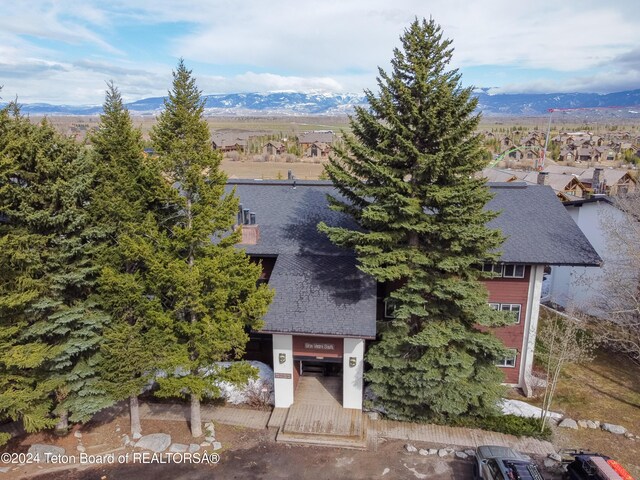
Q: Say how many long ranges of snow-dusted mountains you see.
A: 1